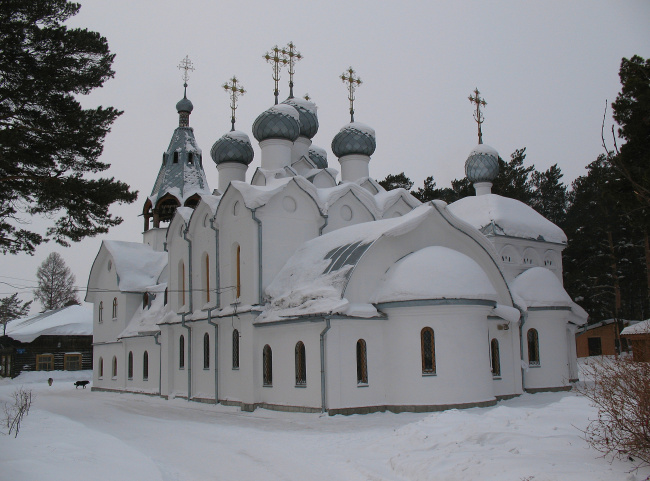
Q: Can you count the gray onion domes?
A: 7